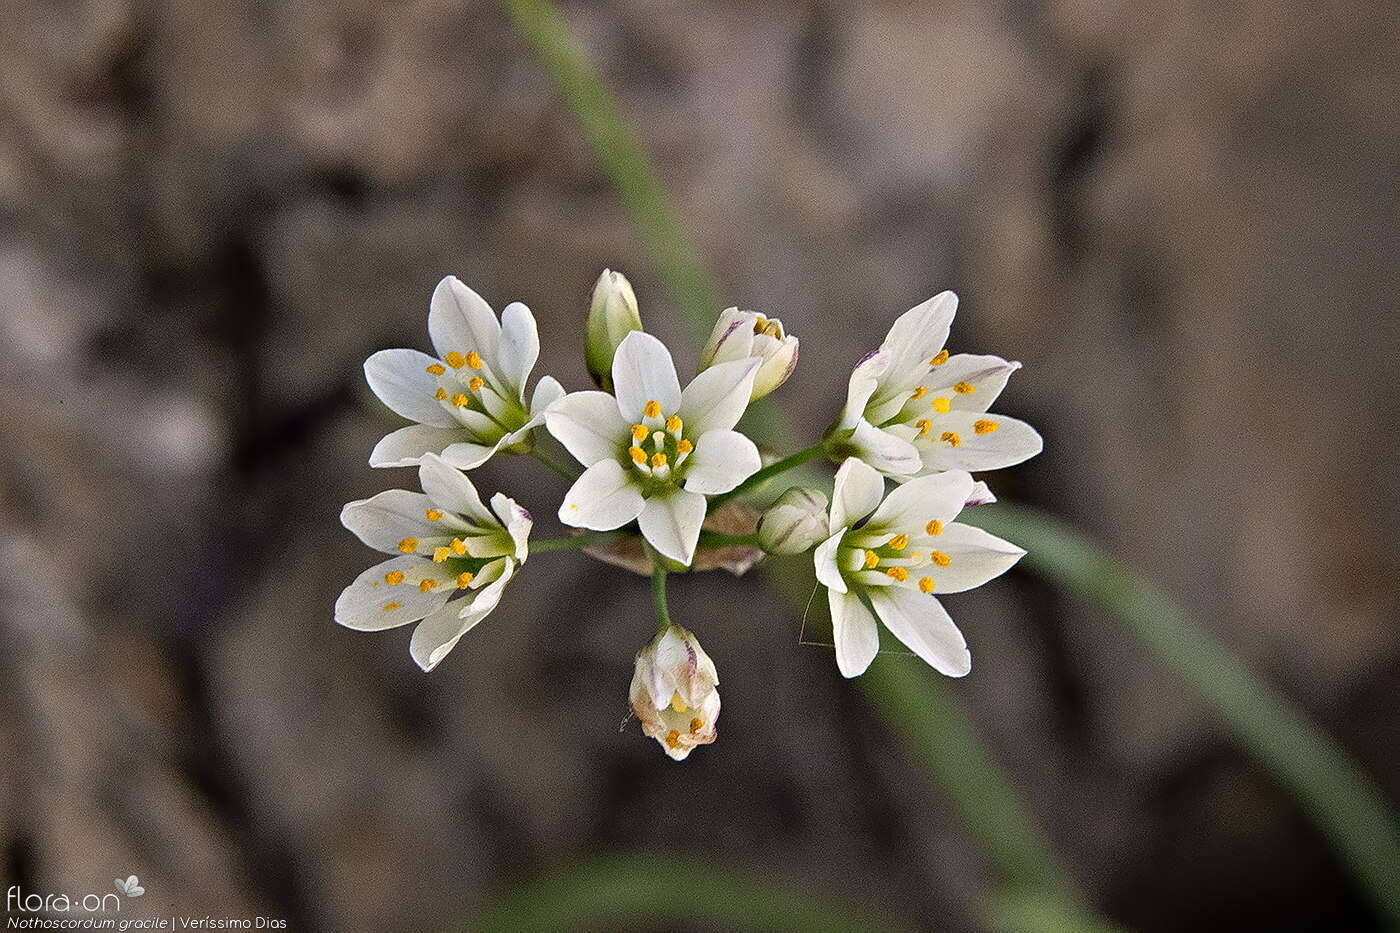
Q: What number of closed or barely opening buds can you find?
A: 4